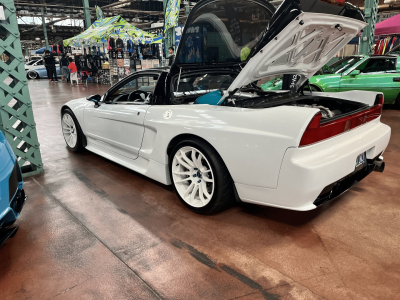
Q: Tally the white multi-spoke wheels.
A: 2